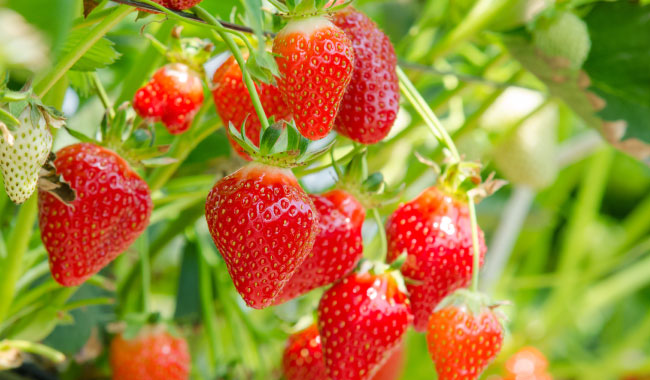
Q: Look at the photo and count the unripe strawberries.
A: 3